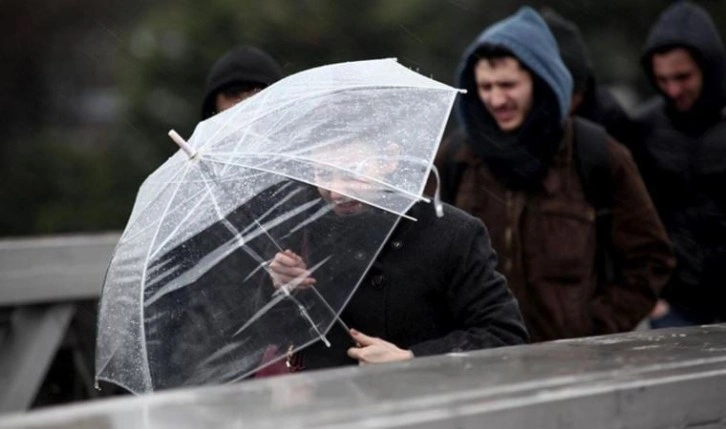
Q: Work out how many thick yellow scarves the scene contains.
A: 0